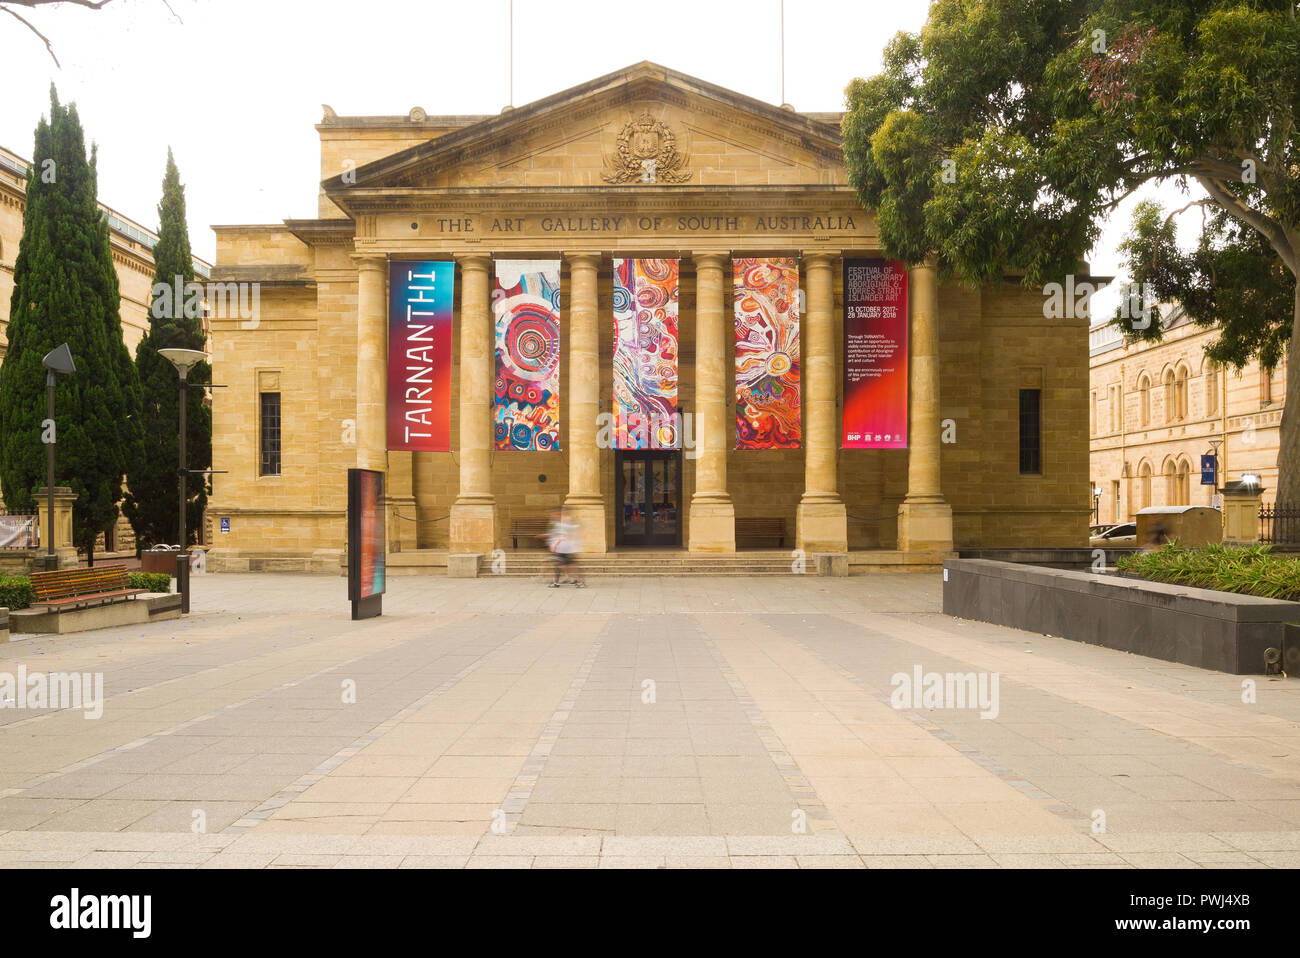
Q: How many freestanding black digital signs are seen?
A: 1